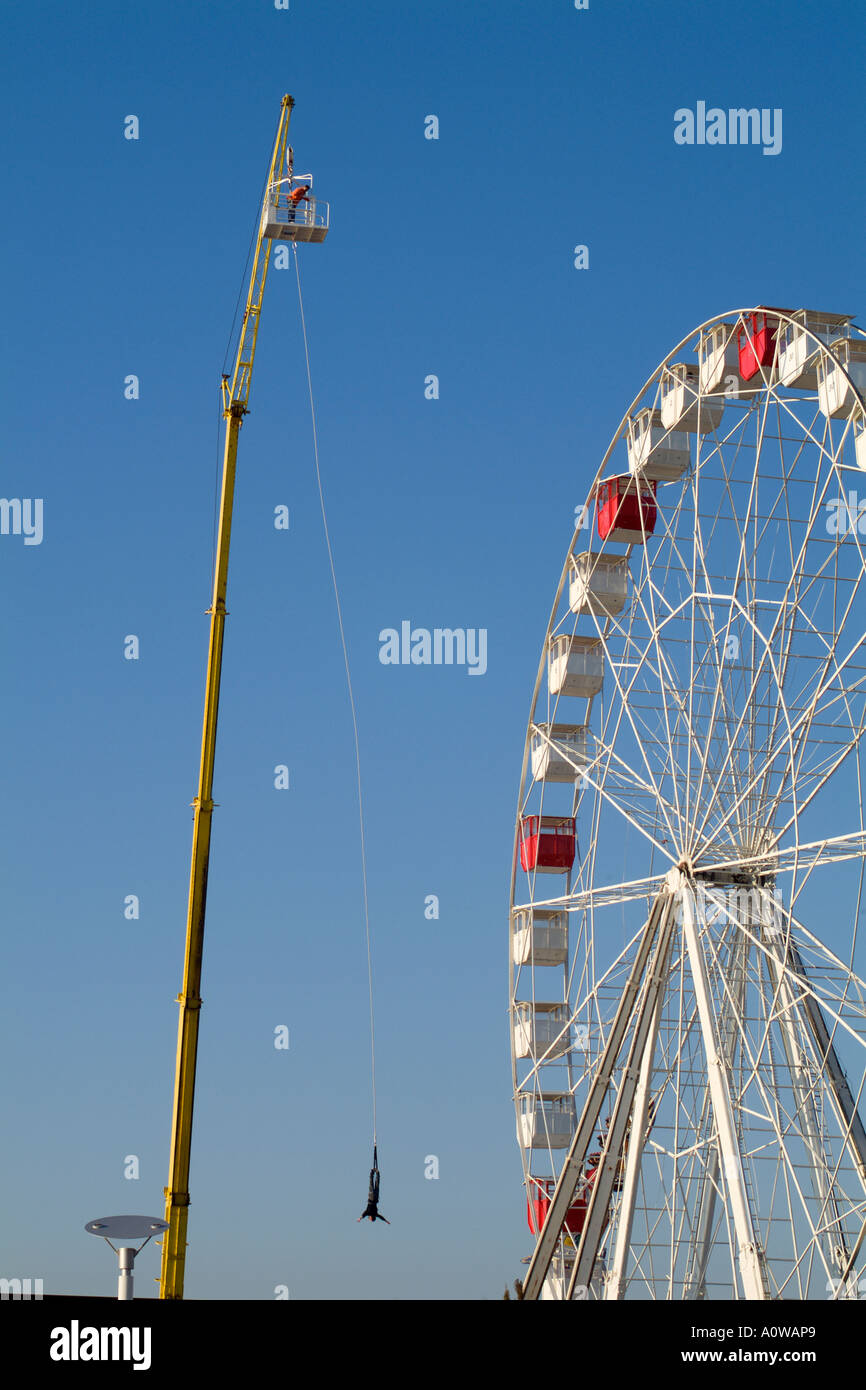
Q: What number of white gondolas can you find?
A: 13